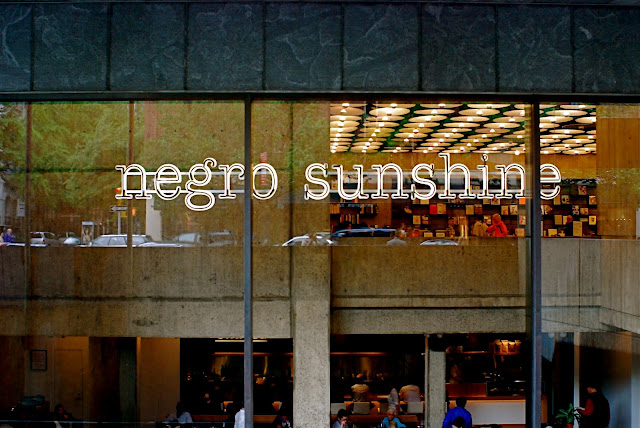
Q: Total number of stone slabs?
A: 9